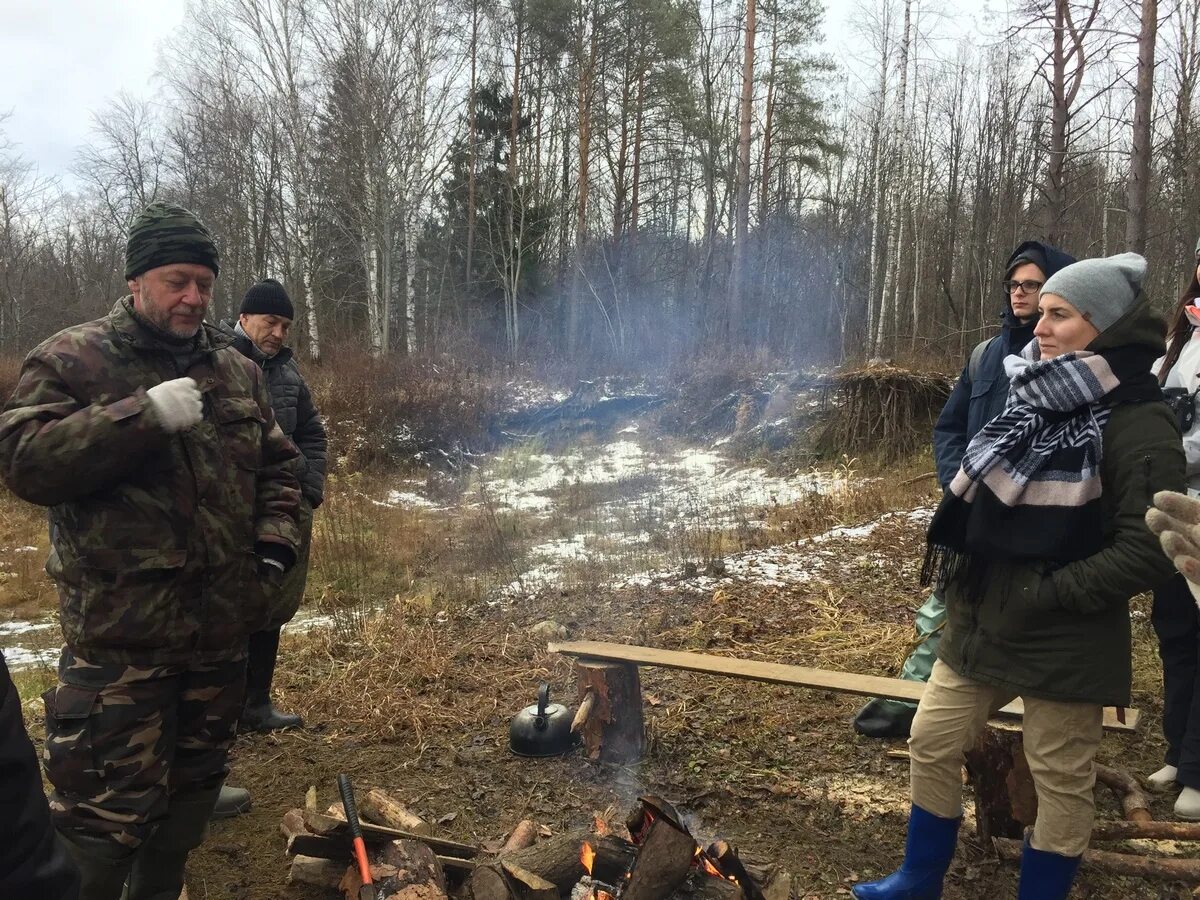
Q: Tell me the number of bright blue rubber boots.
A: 2